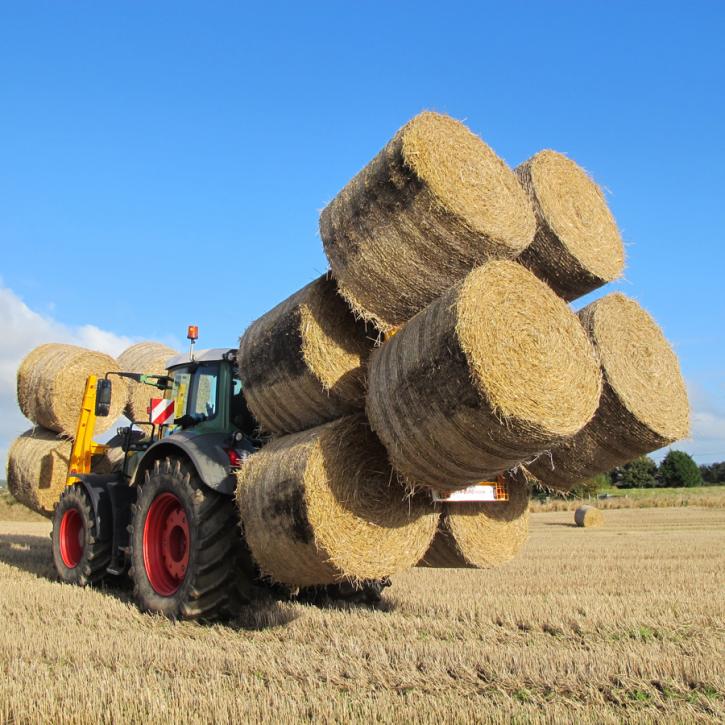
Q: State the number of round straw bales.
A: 11